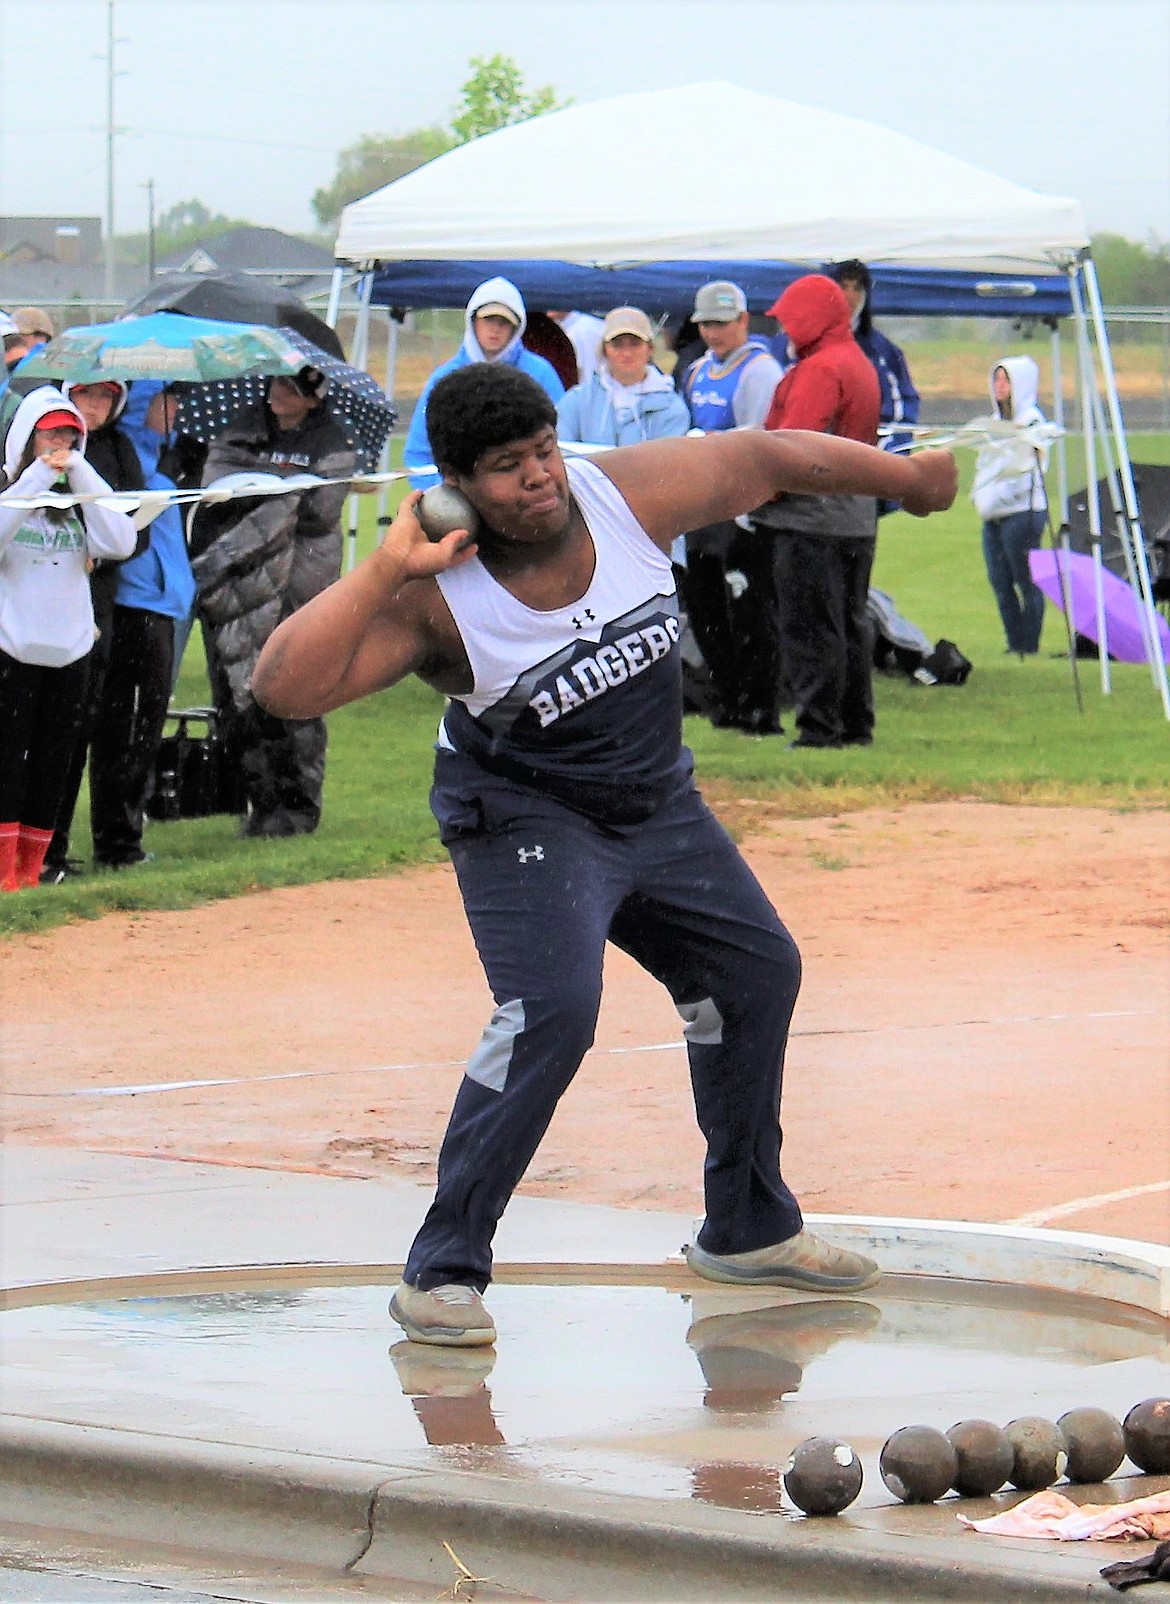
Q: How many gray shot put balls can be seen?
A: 7